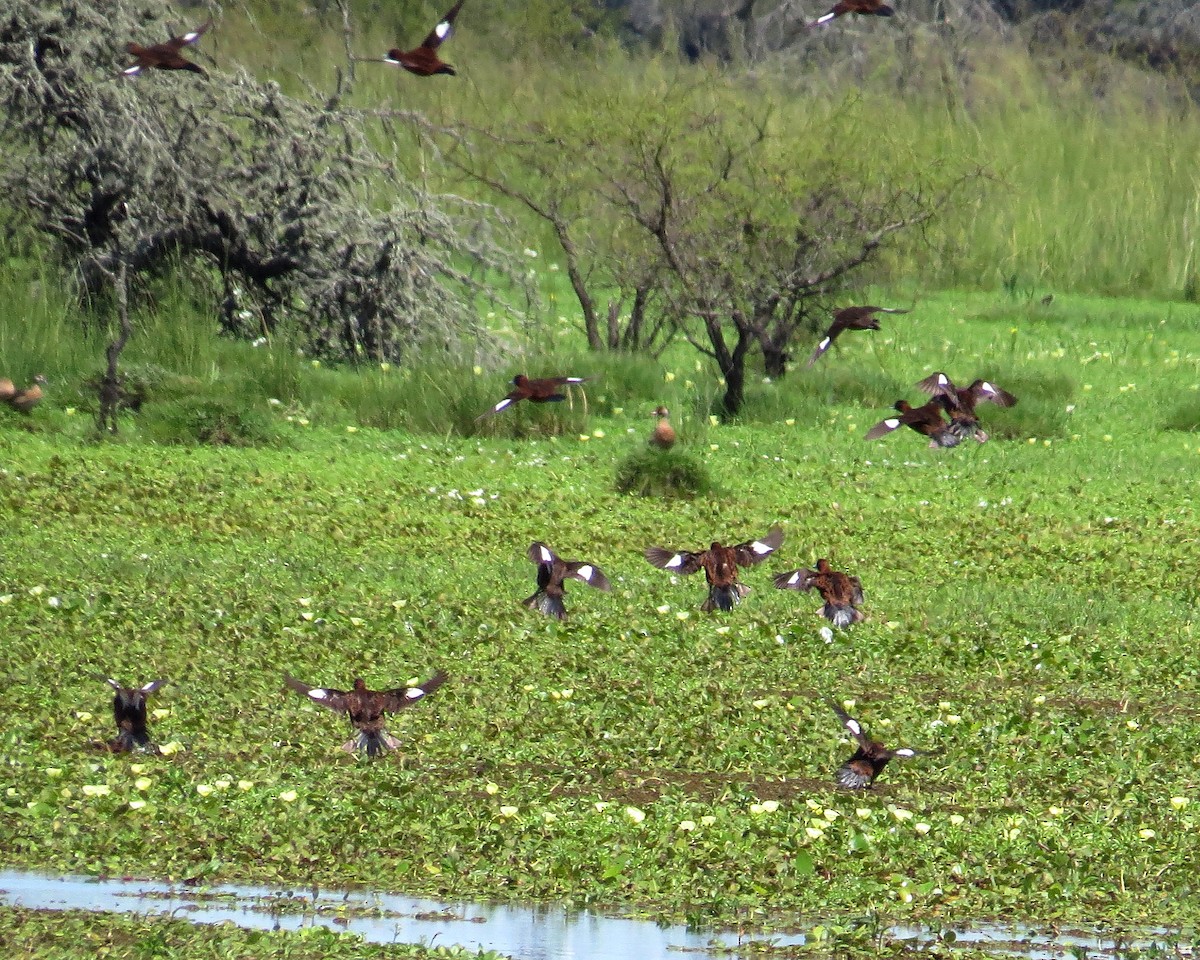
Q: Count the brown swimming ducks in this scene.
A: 0